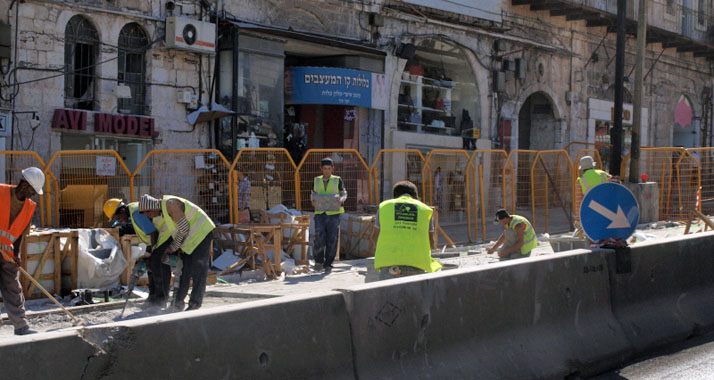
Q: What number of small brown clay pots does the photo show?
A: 0